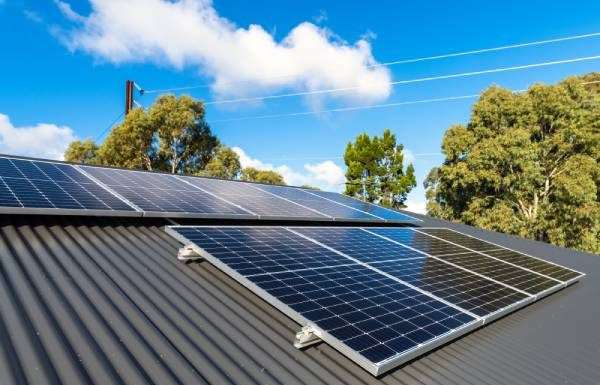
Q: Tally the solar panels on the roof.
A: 9